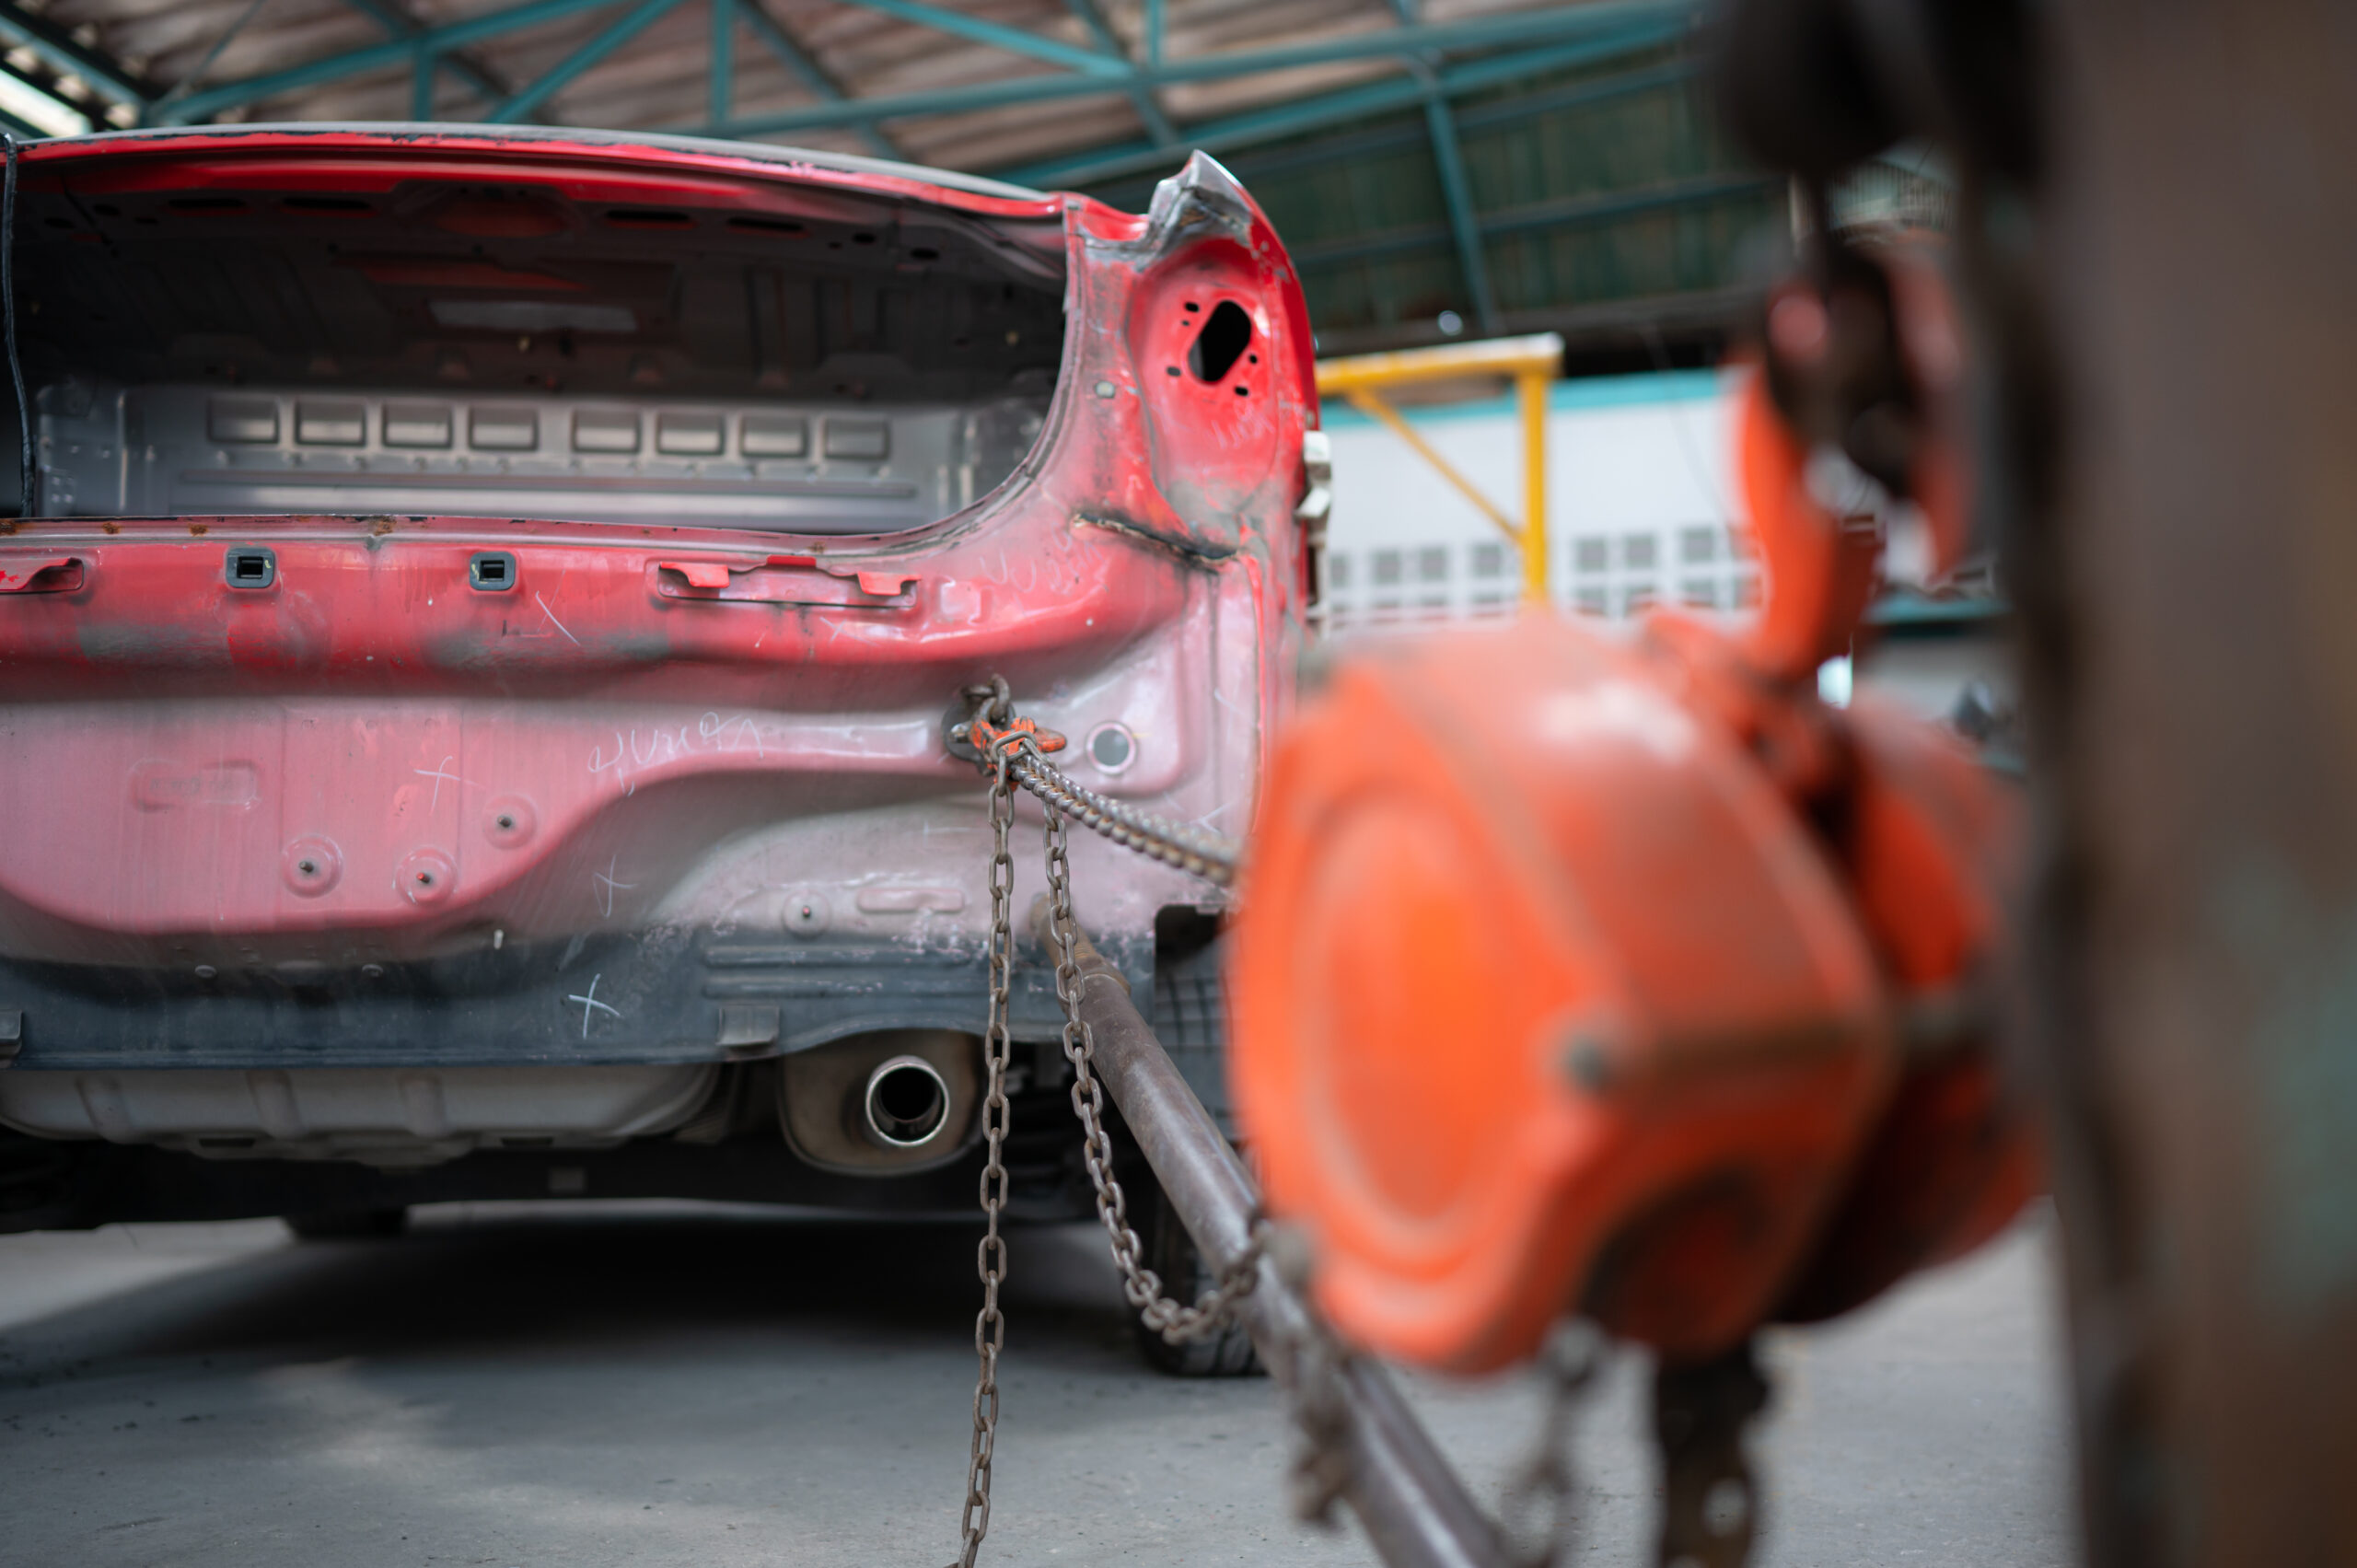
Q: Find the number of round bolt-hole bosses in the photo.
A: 4